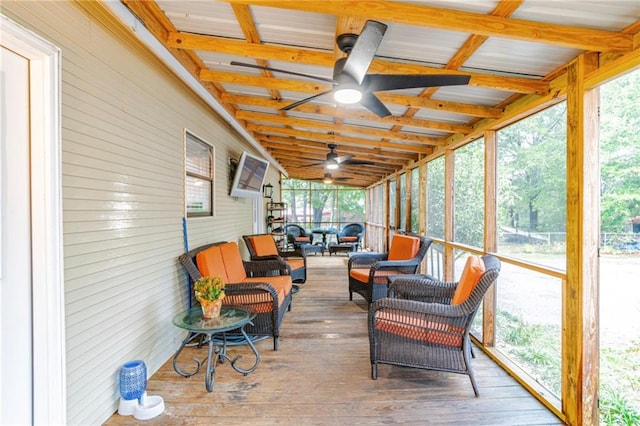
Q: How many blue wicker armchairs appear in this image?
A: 2